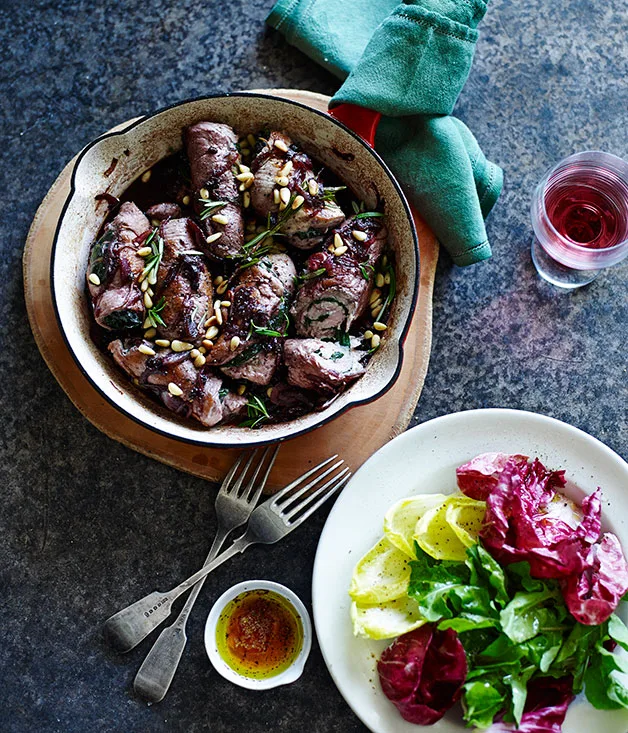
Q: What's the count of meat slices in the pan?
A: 8